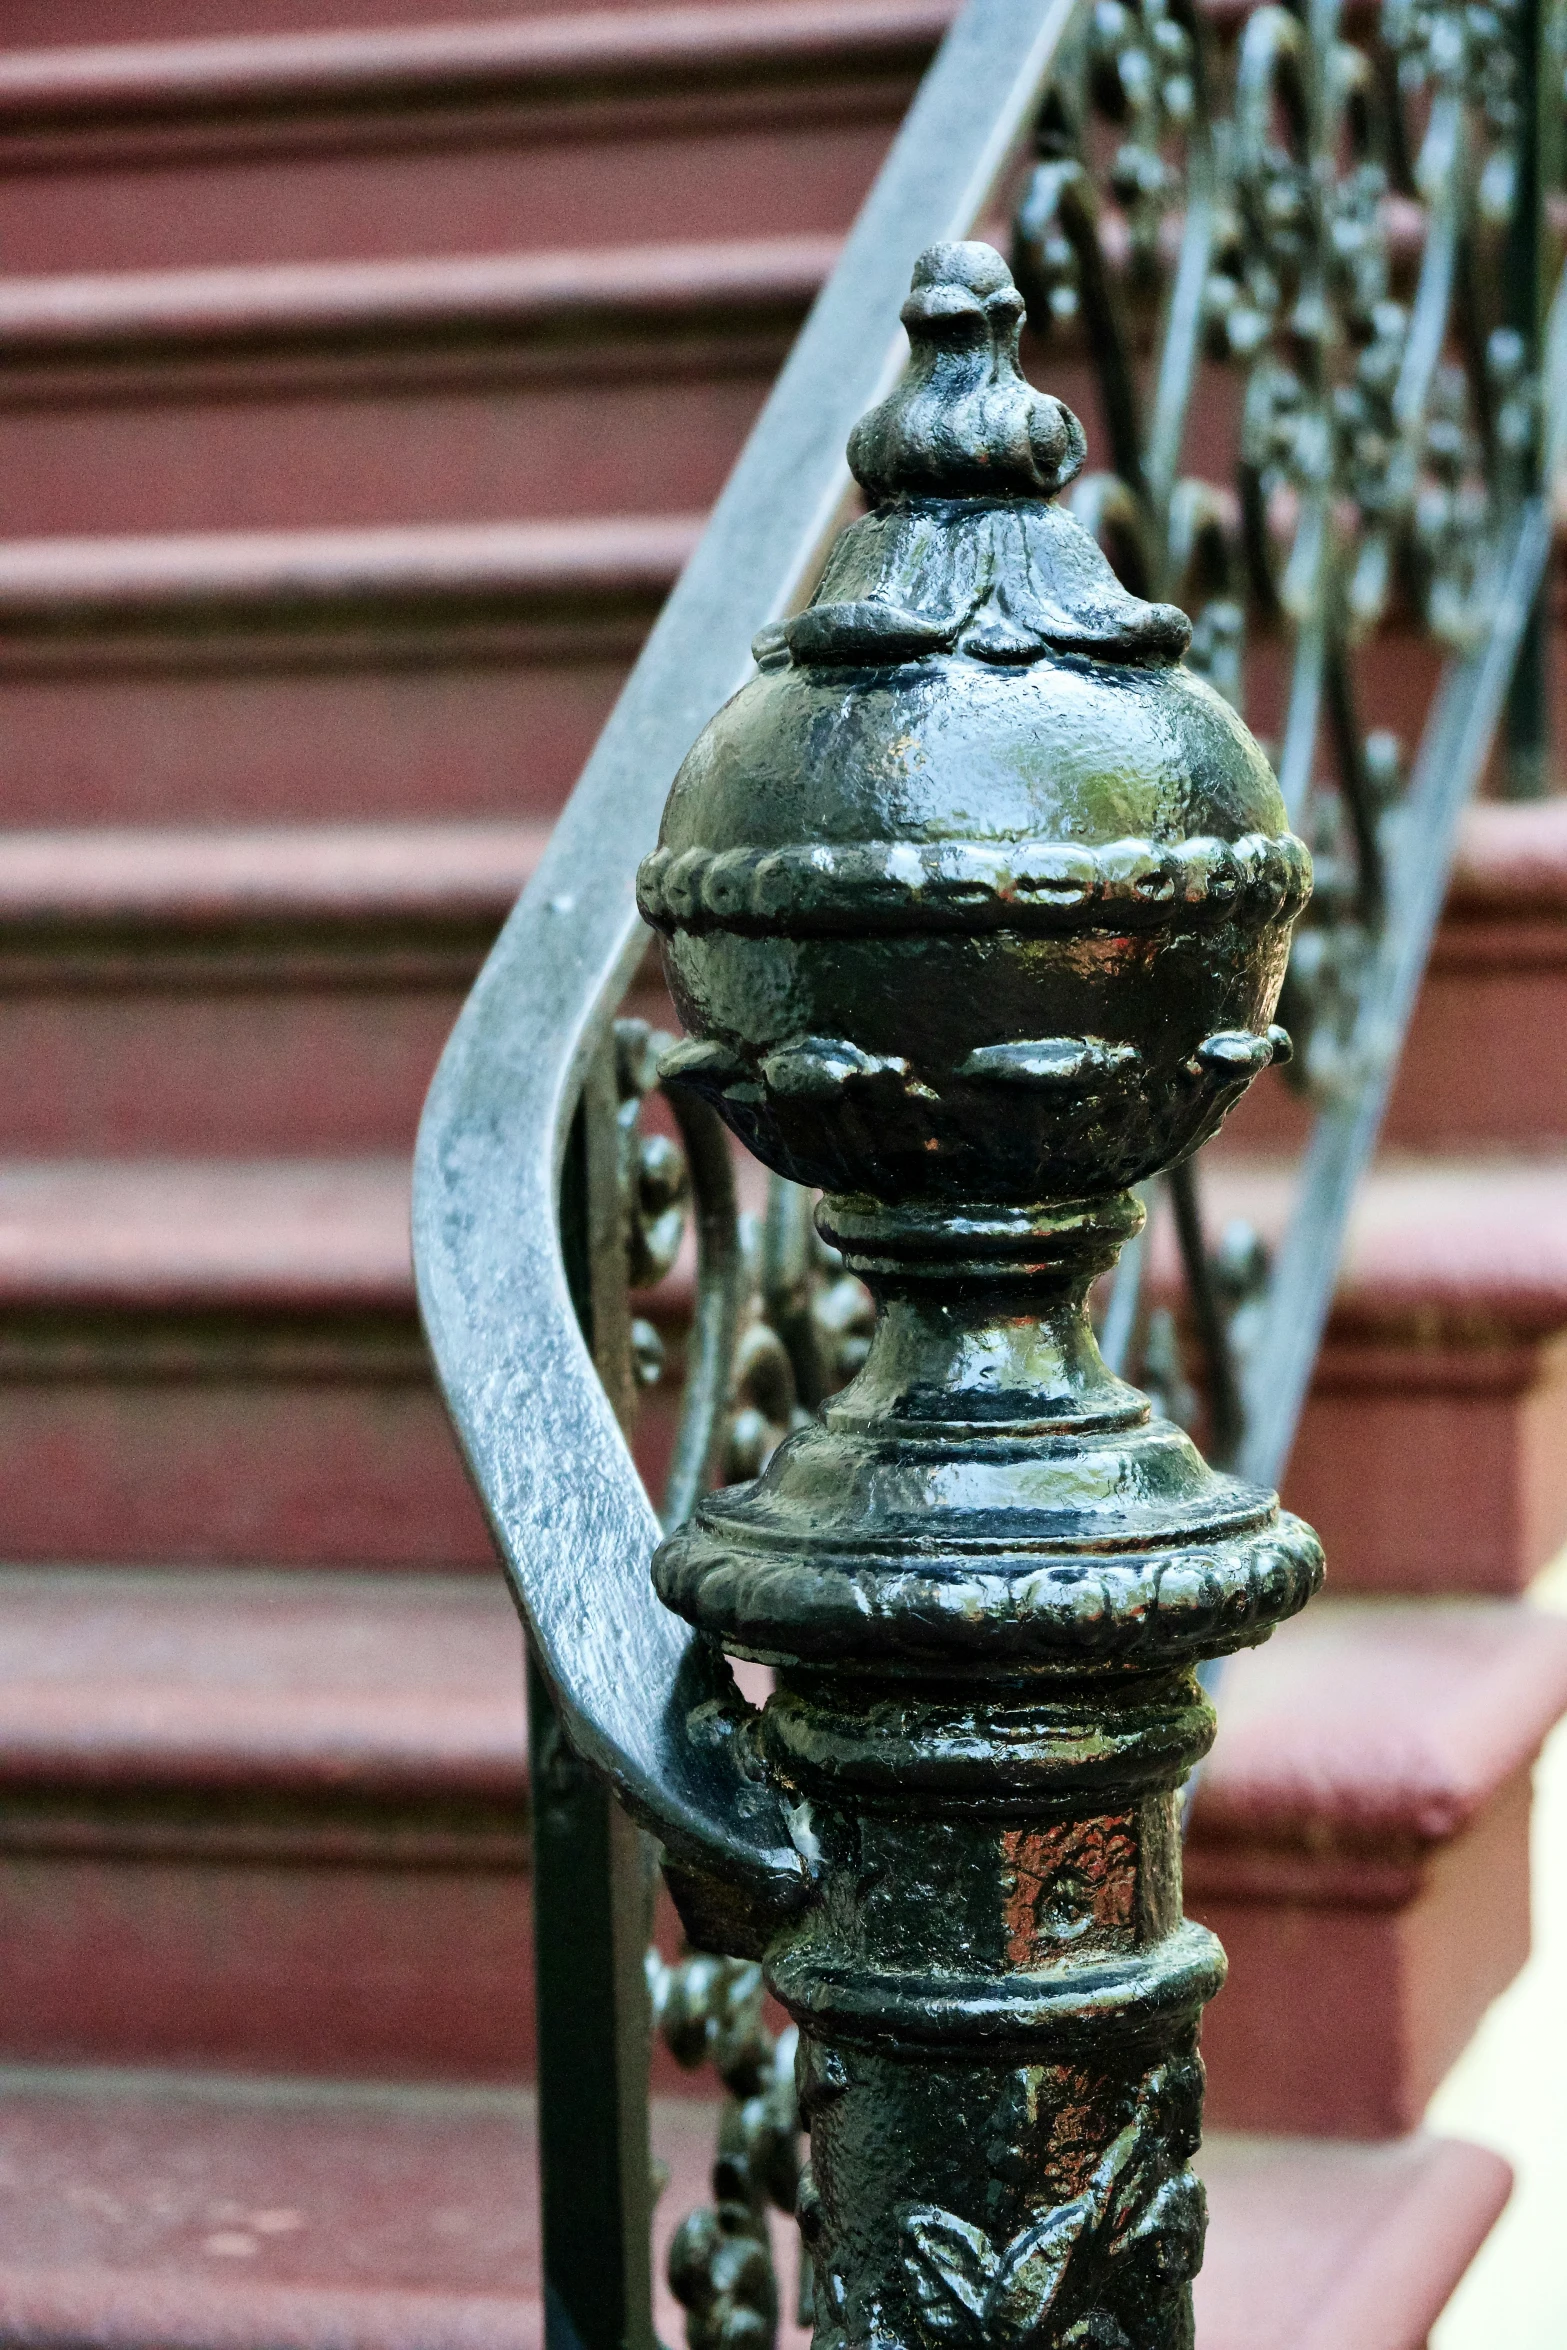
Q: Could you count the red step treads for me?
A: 7